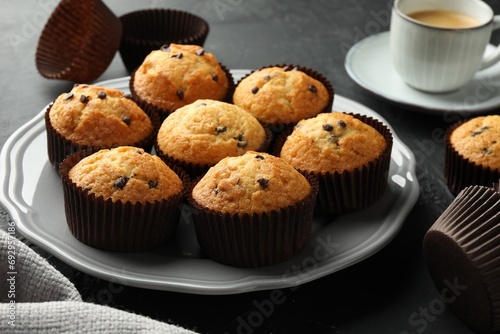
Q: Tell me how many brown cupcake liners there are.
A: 11